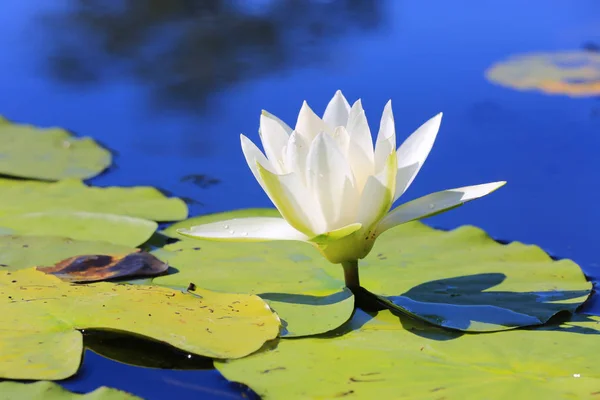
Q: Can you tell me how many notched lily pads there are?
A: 2